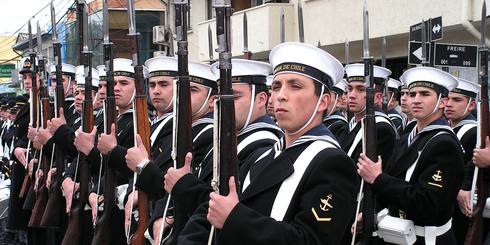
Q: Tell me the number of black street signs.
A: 4